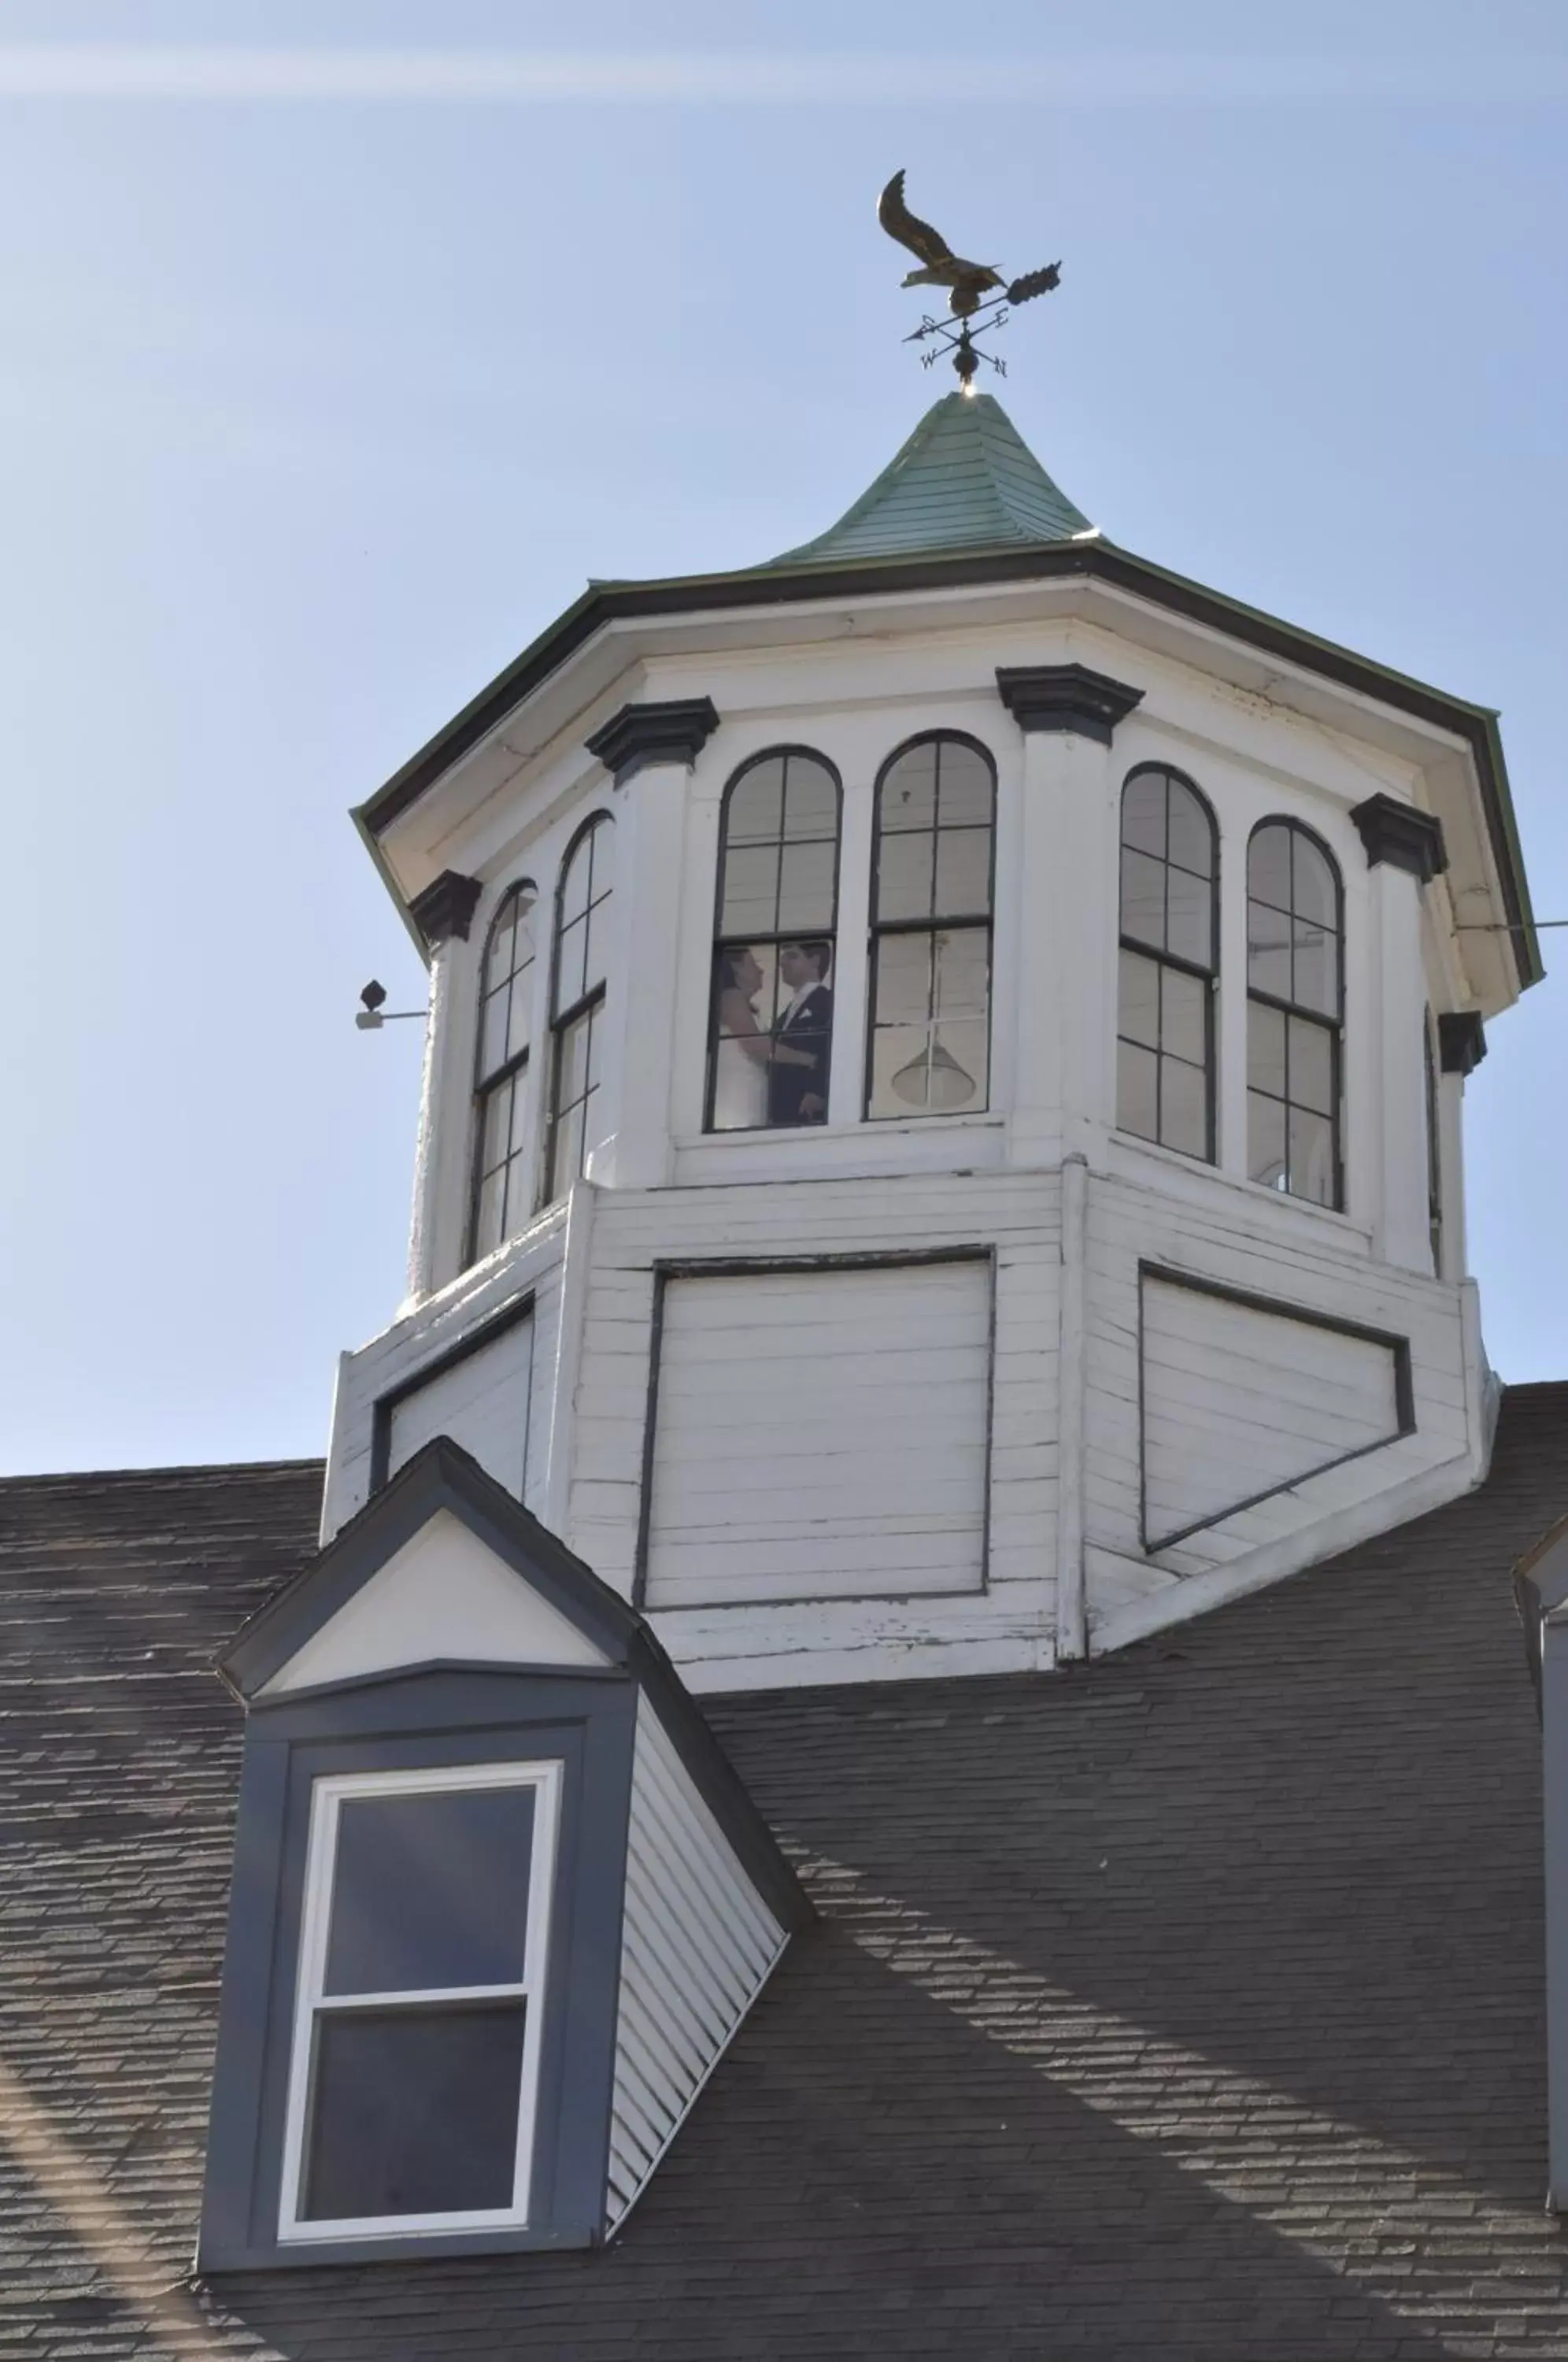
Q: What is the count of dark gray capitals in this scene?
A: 5